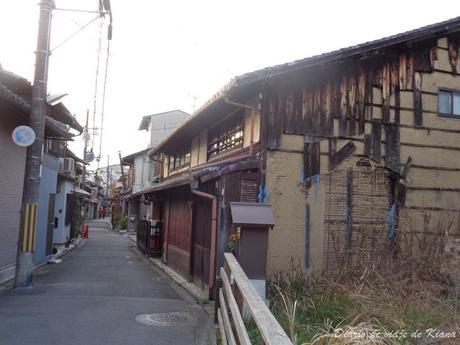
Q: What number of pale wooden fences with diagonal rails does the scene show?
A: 1